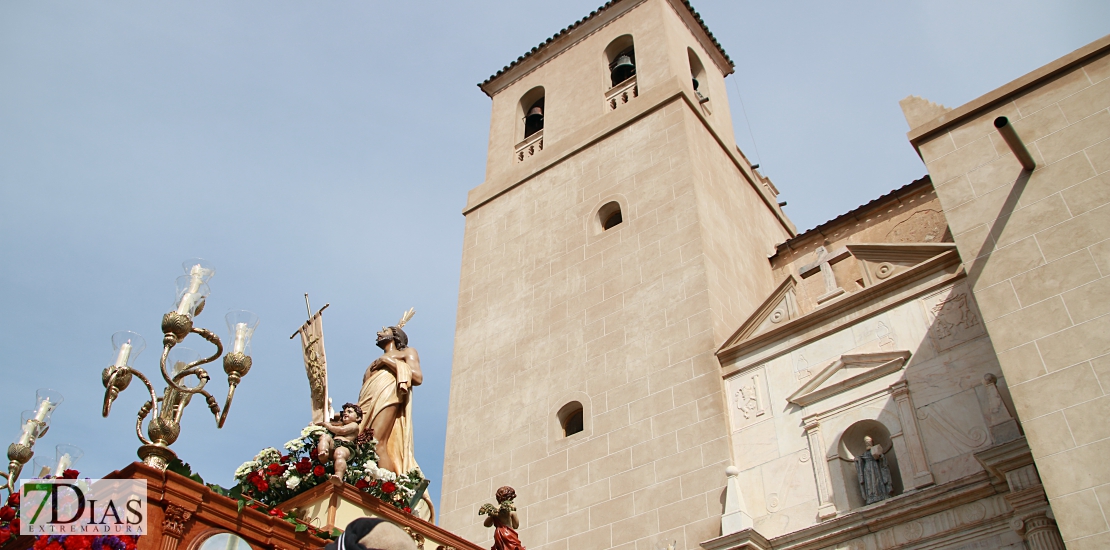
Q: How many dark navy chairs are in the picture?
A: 0